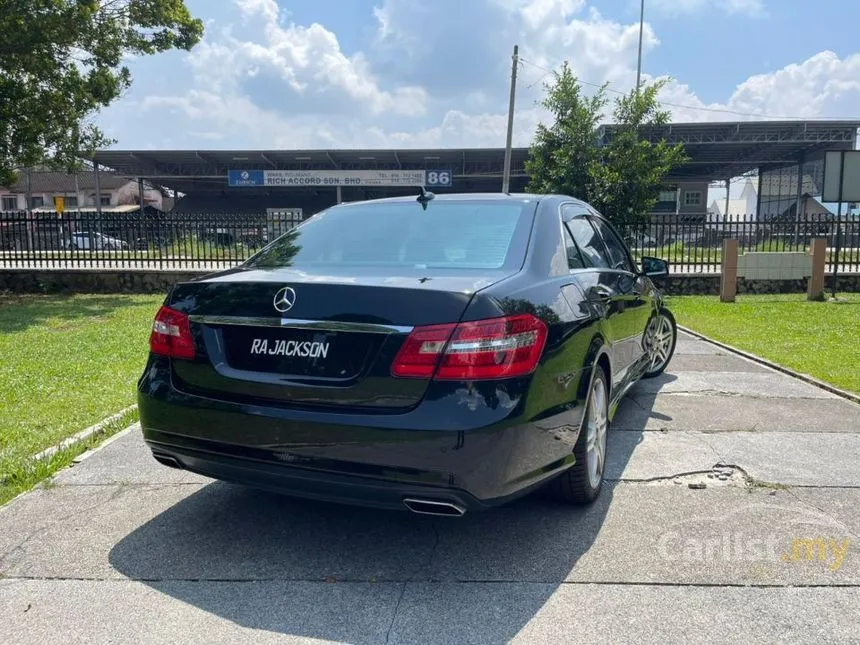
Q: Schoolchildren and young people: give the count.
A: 0